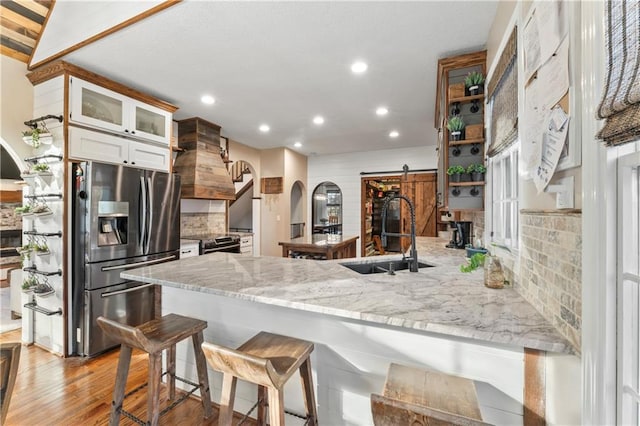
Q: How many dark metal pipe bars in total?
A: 6